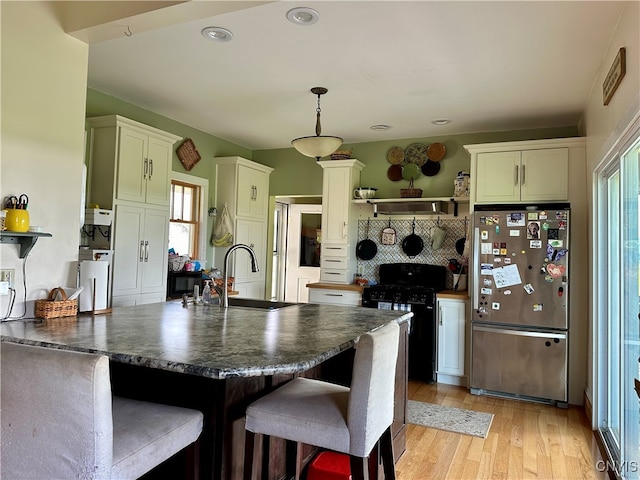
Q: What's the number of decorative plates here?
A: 6